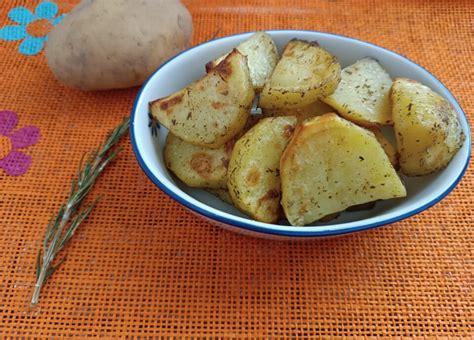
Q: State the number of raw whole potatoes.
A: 1